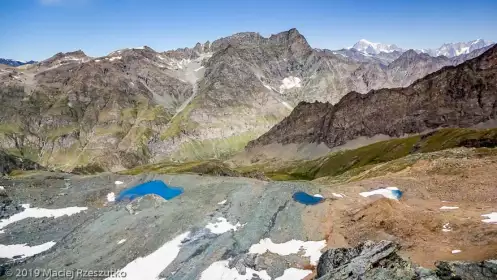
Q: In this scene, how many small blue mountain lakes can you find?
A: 3